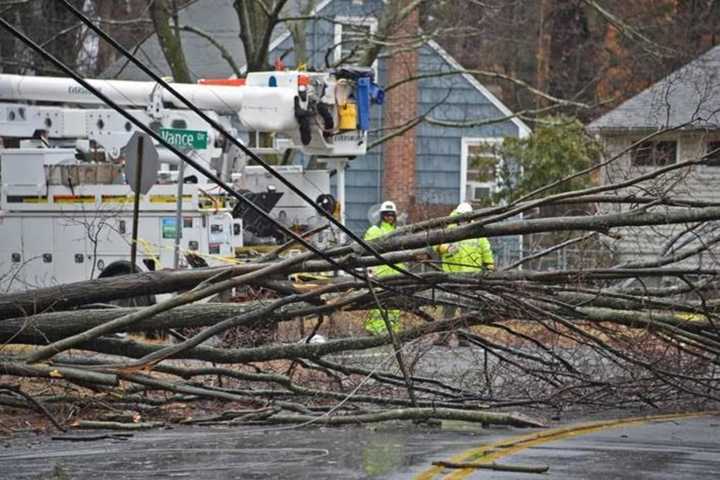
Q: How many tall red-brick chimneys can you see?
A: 1